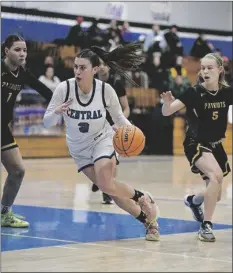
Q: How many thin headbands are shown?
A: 1